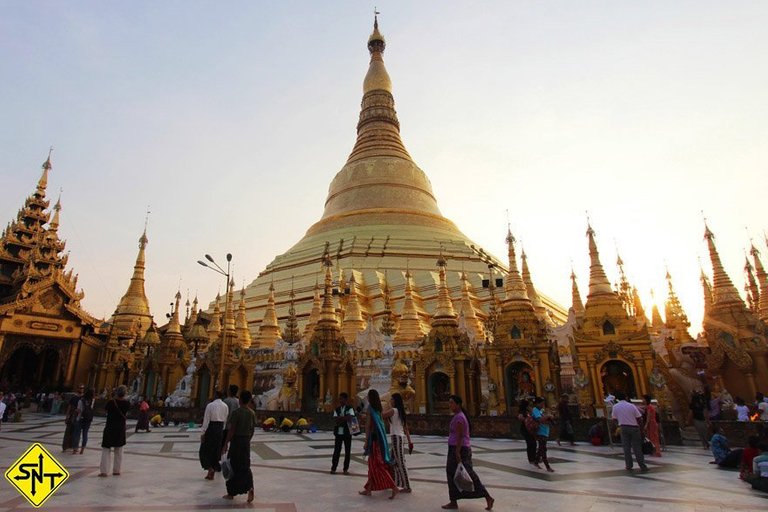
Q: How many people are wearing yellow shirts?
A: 4